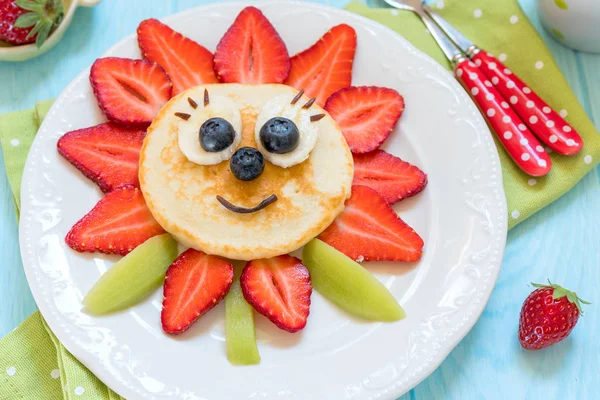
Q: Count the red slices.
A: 11